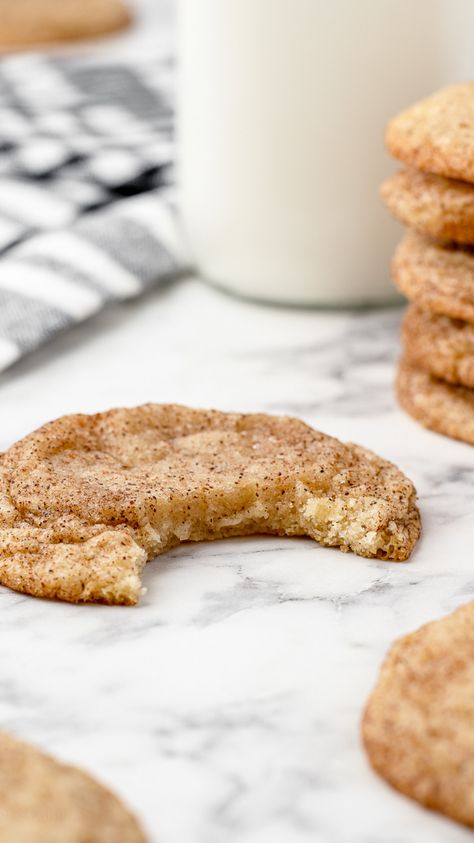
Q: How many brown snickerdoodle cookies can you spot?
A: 9